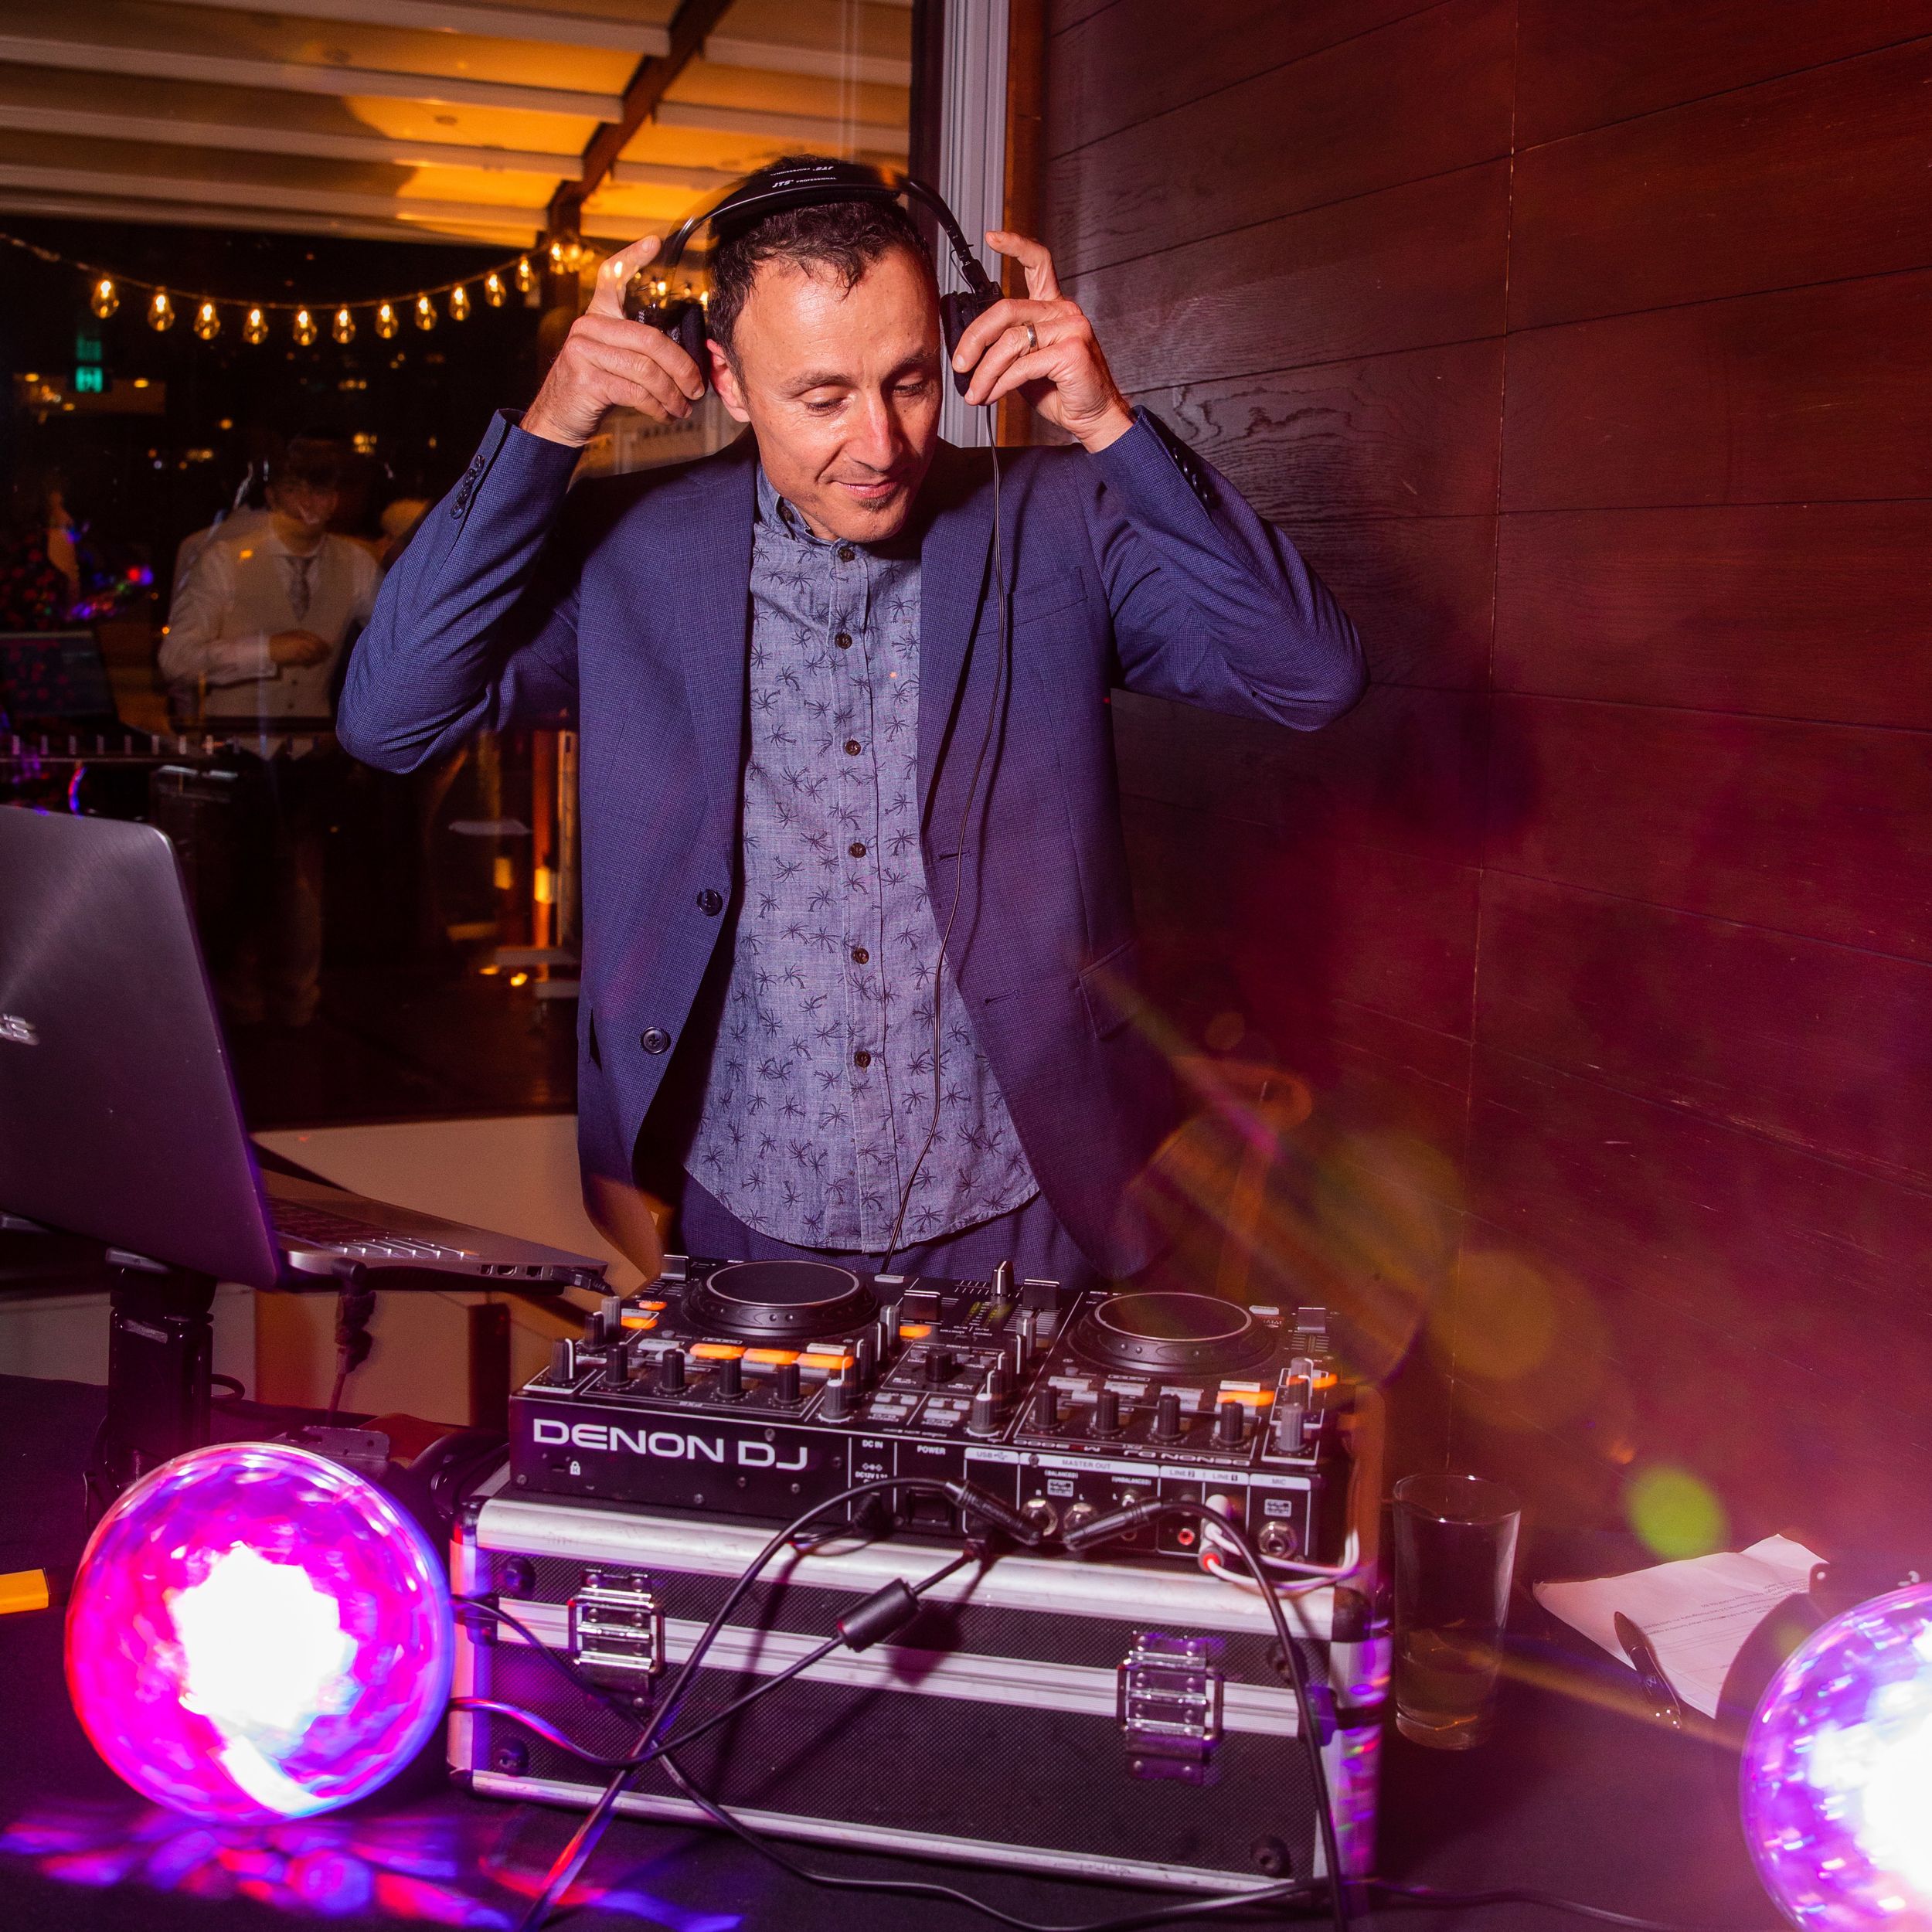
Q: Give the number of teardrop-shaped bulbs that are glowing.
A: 11